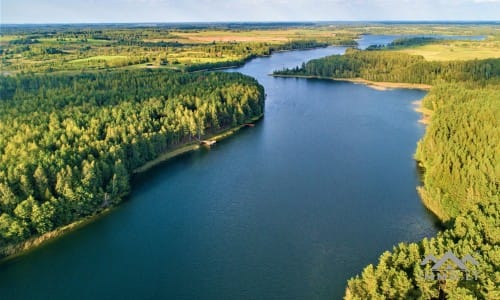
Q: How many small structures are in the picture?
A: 2